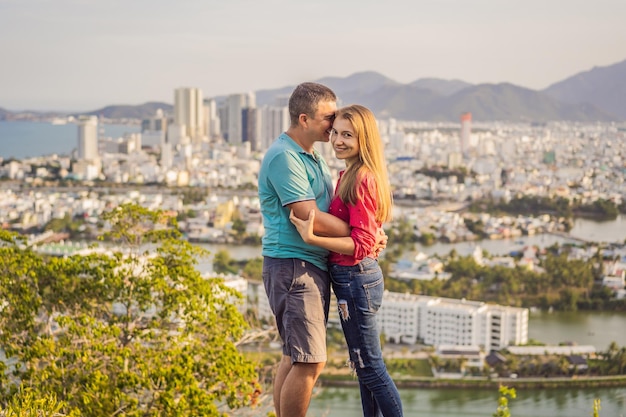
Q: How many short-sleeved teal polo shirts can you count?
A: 1